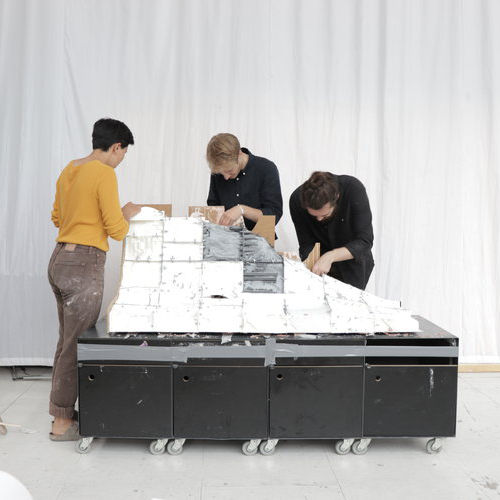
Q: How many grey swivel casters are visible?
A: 8